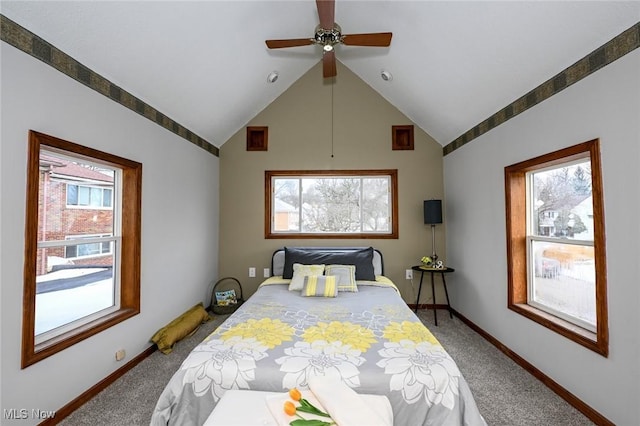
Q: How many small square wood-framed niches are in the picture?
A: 2